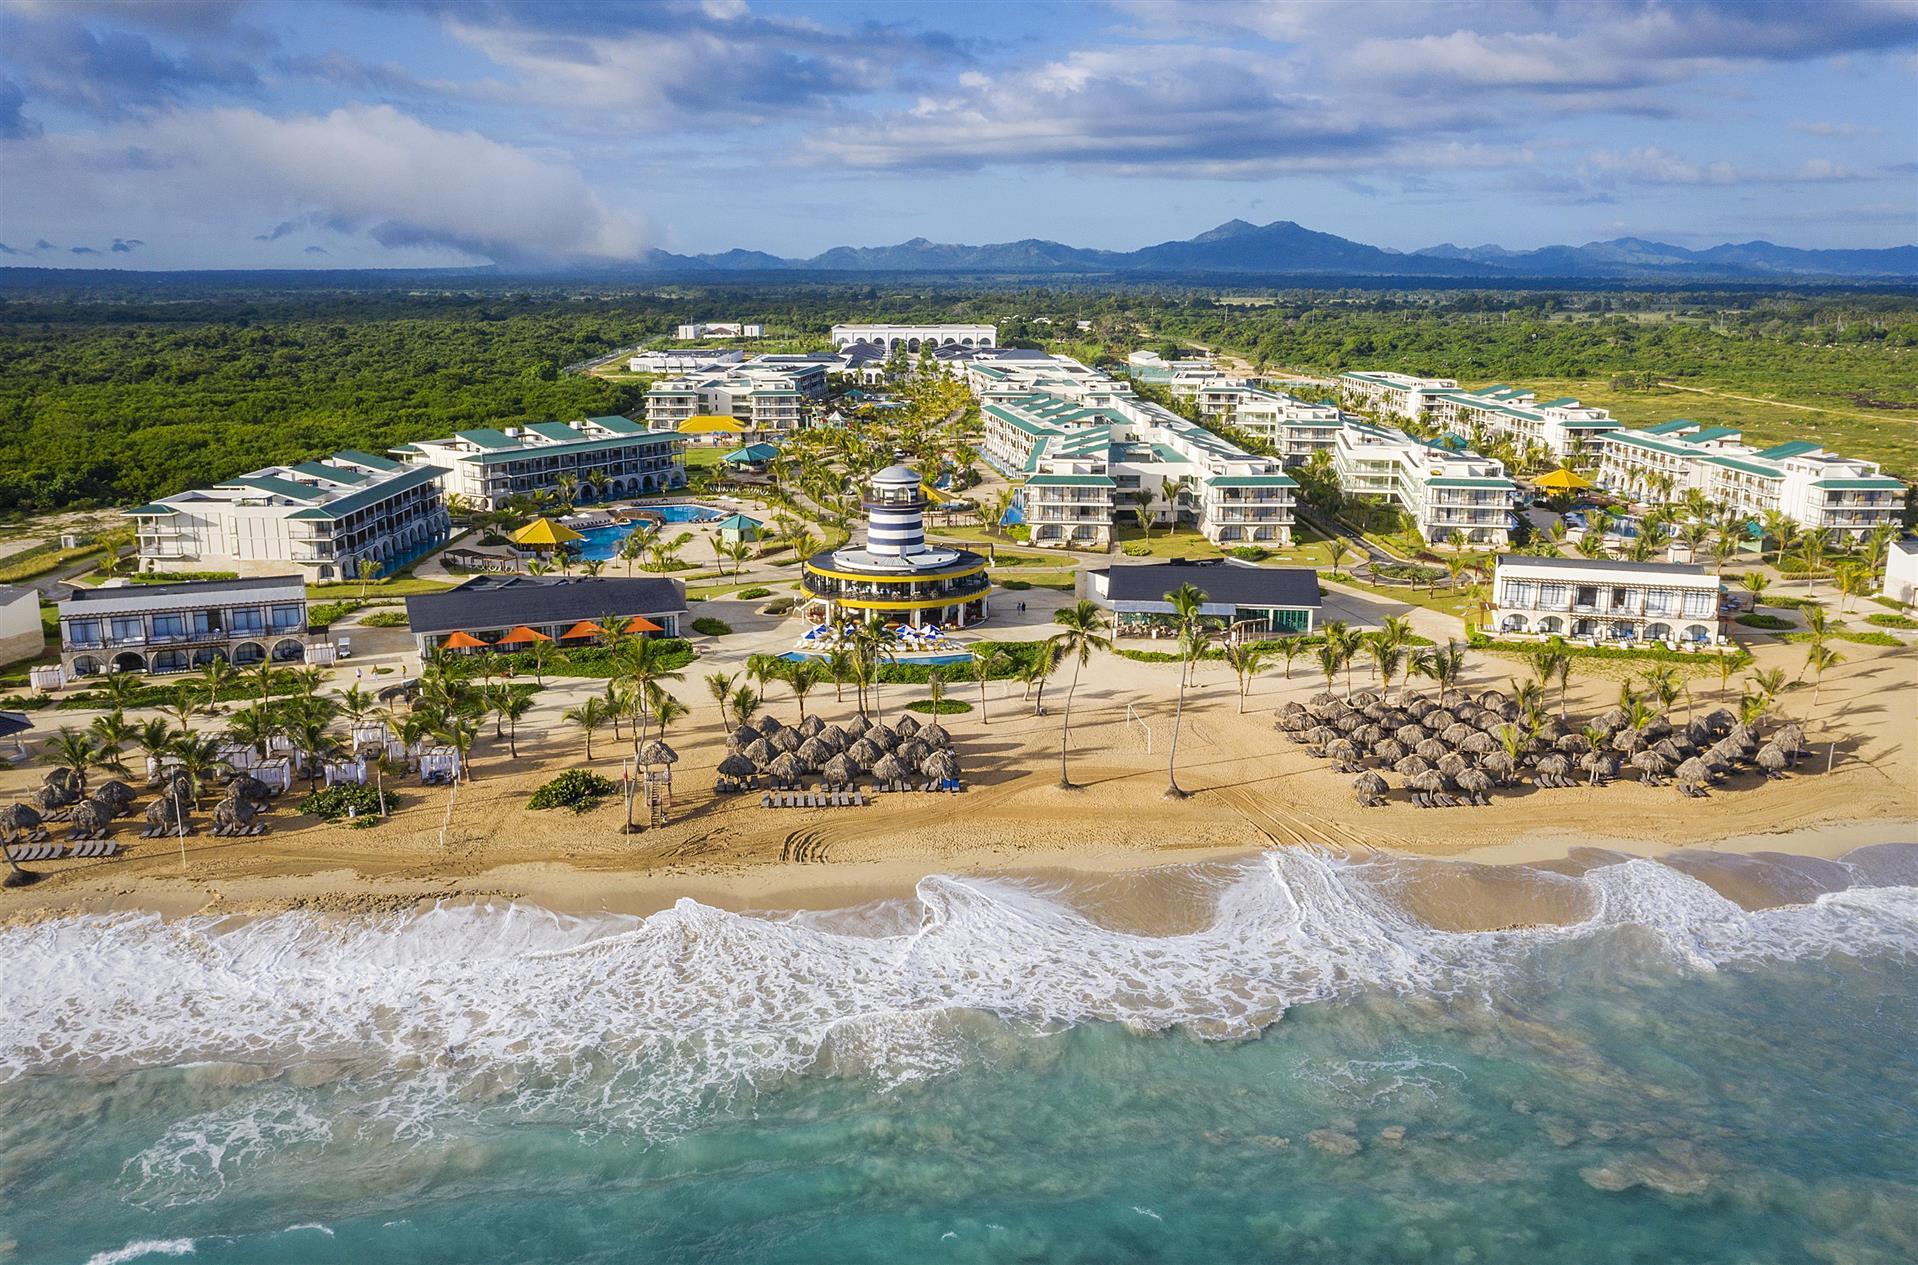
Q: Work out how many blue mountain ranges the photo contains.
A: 1